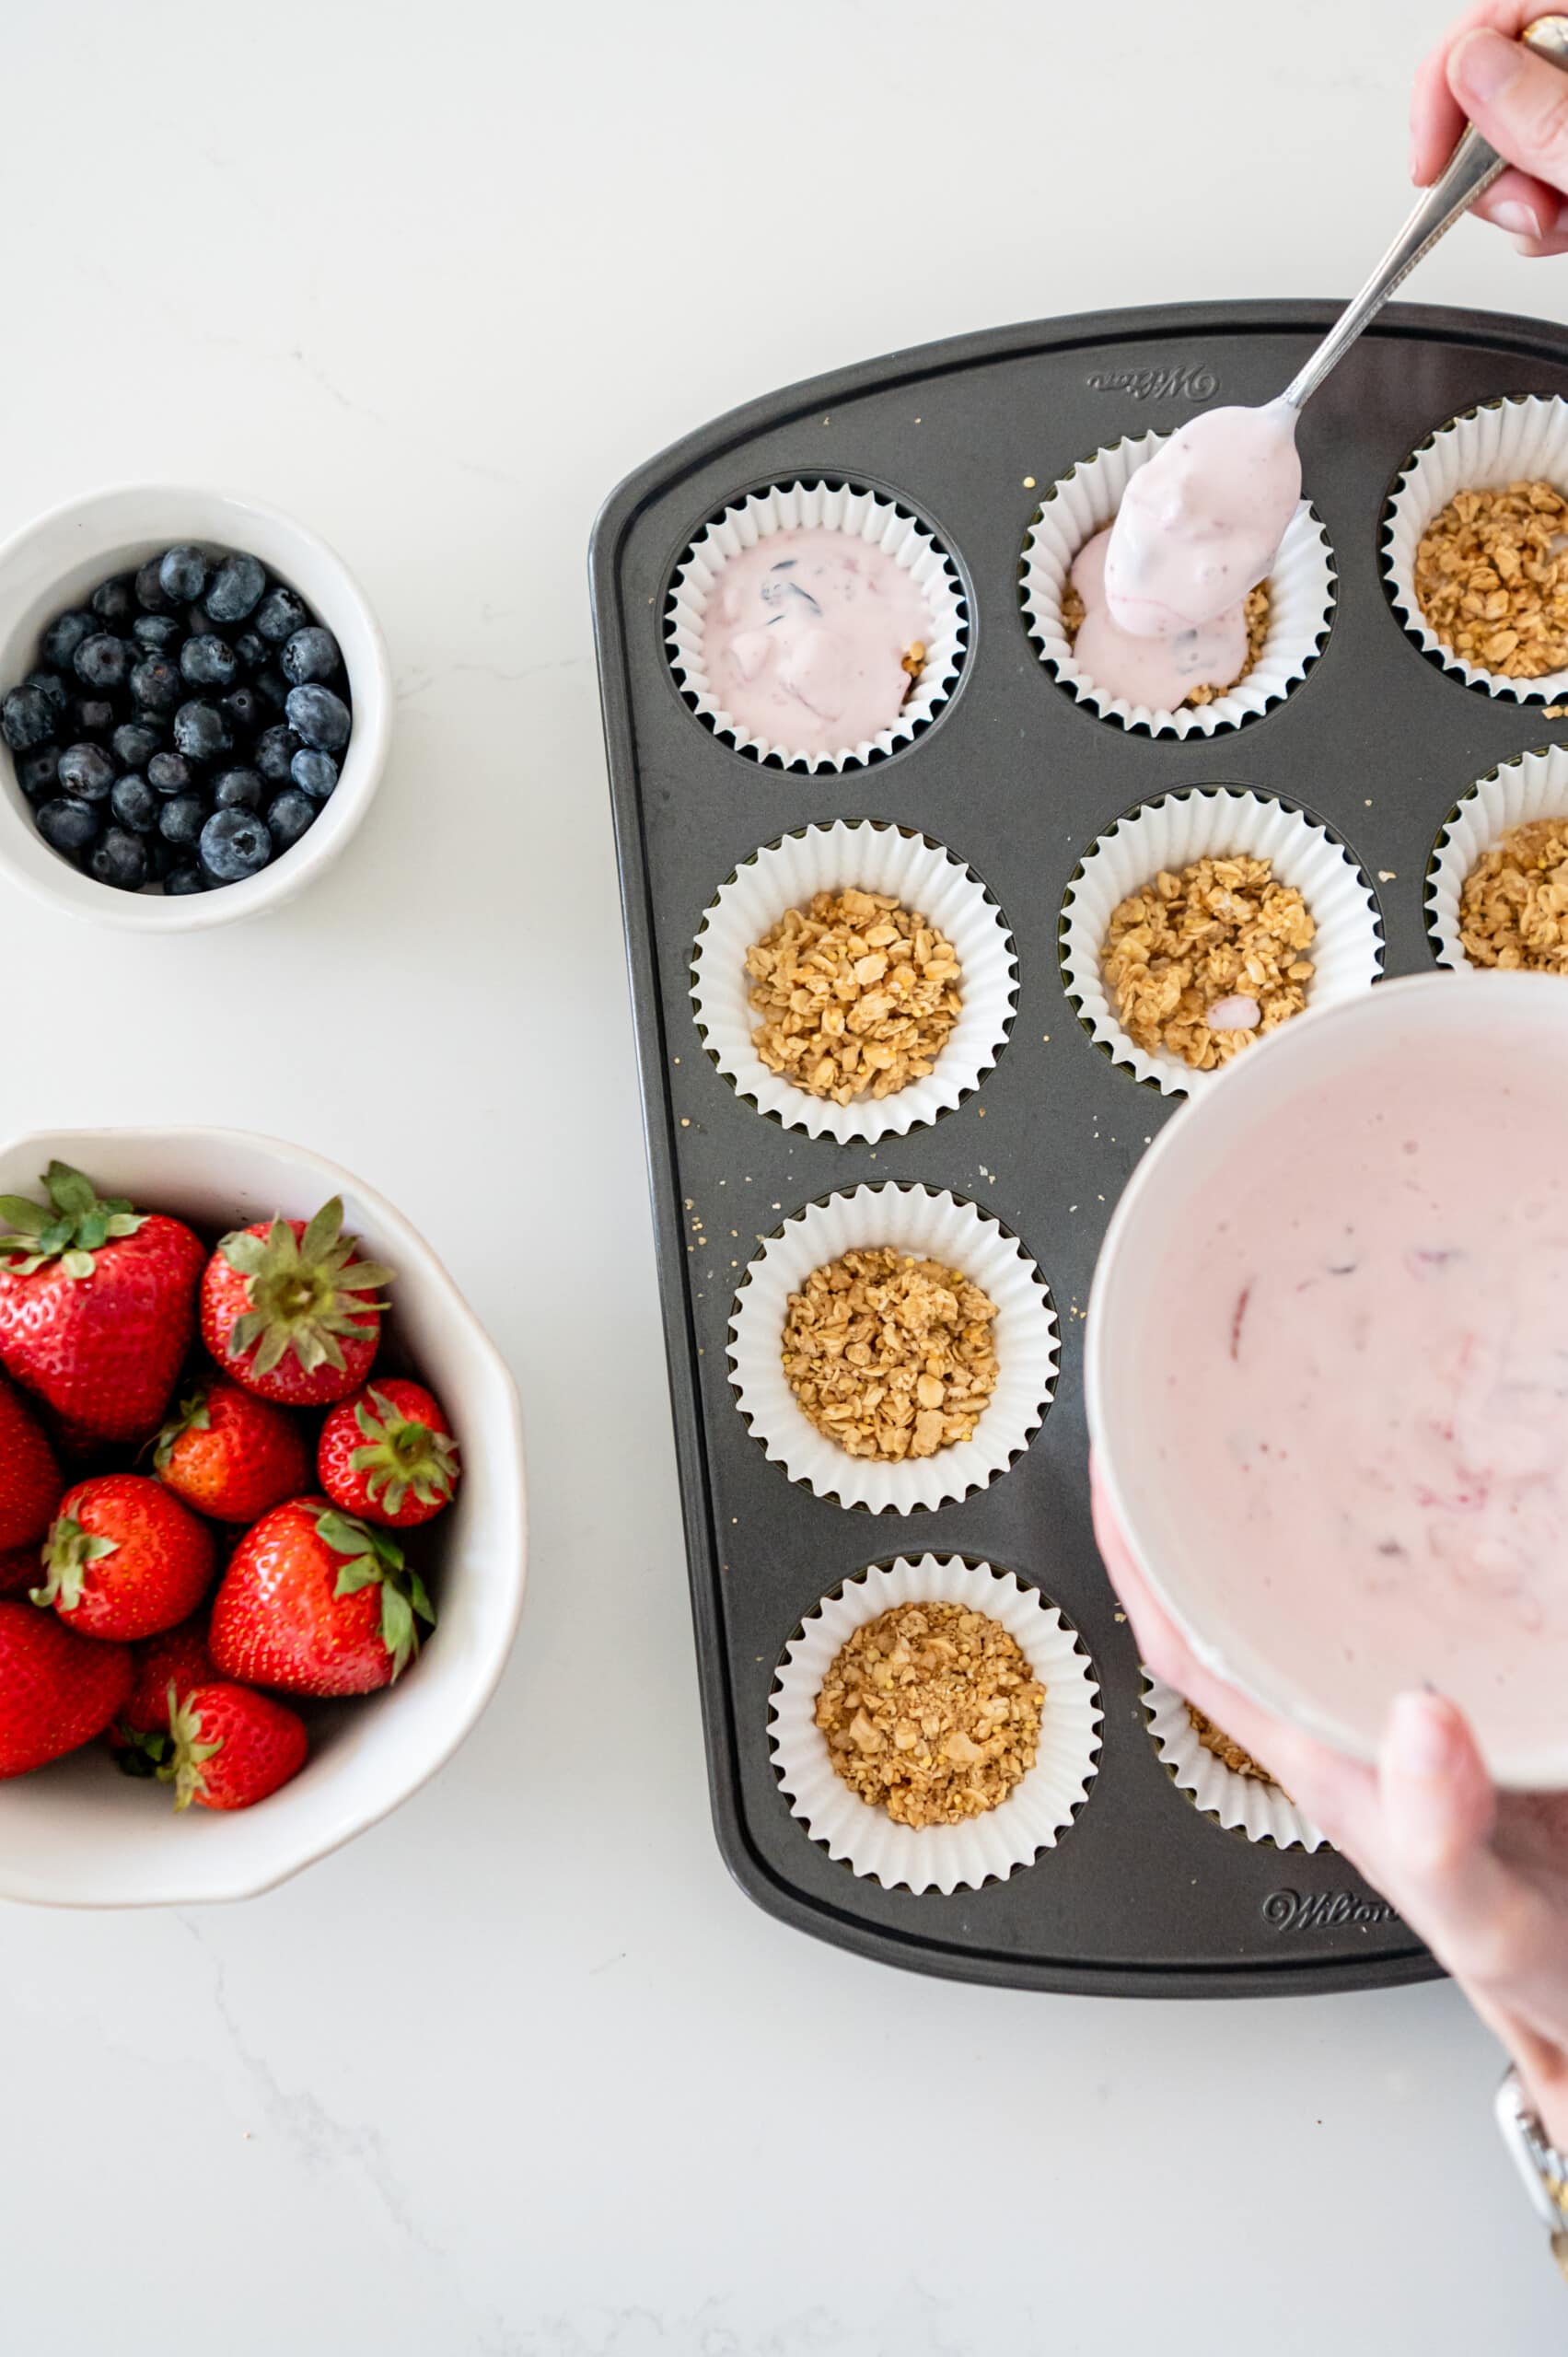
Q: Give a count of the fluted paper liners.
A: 9